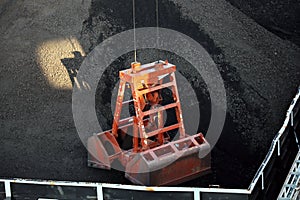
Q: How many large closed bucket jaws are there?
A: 2